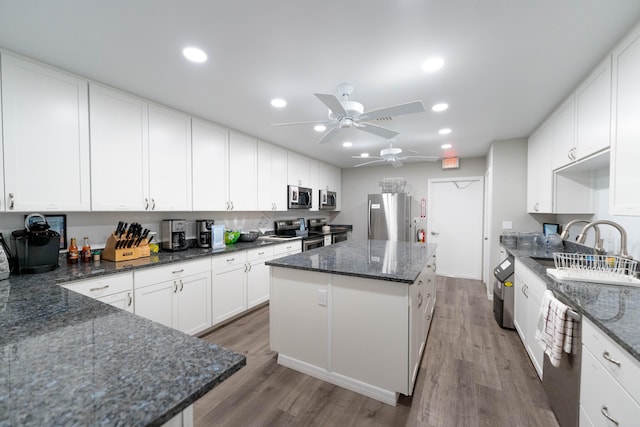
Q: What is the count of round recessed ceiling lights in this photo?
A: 9